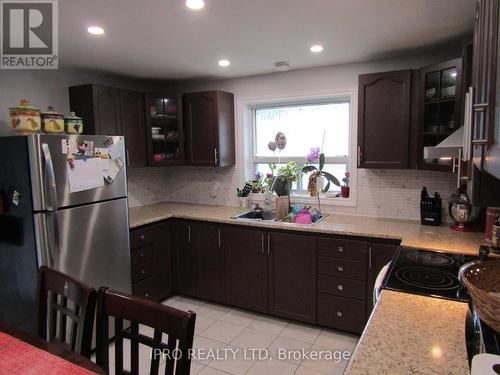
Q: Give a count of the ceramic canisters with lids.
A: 3